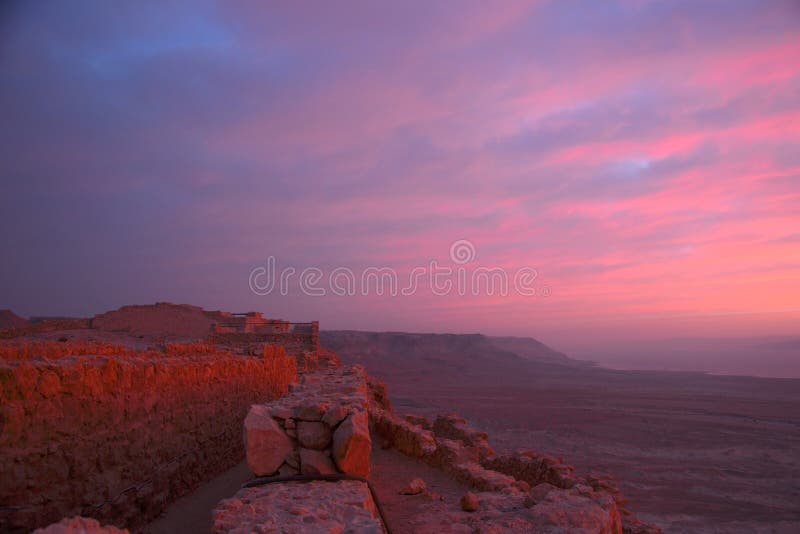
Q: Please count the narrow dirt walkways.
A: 2